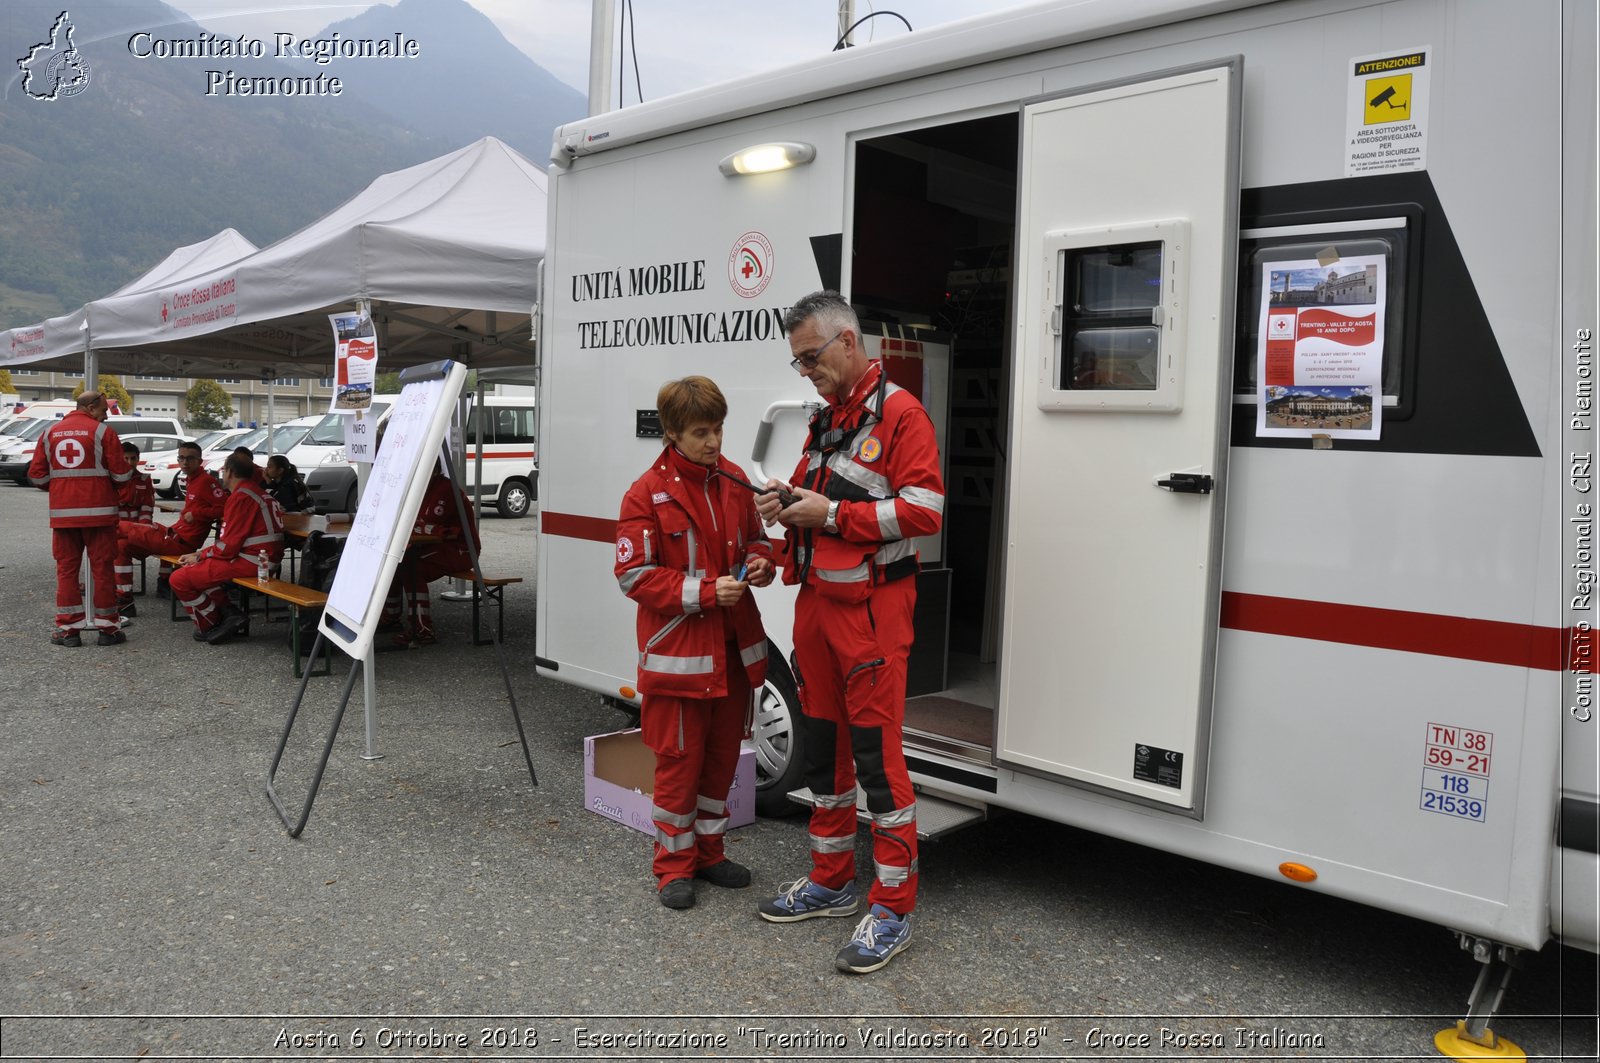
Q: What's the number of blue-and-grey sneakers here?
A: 2